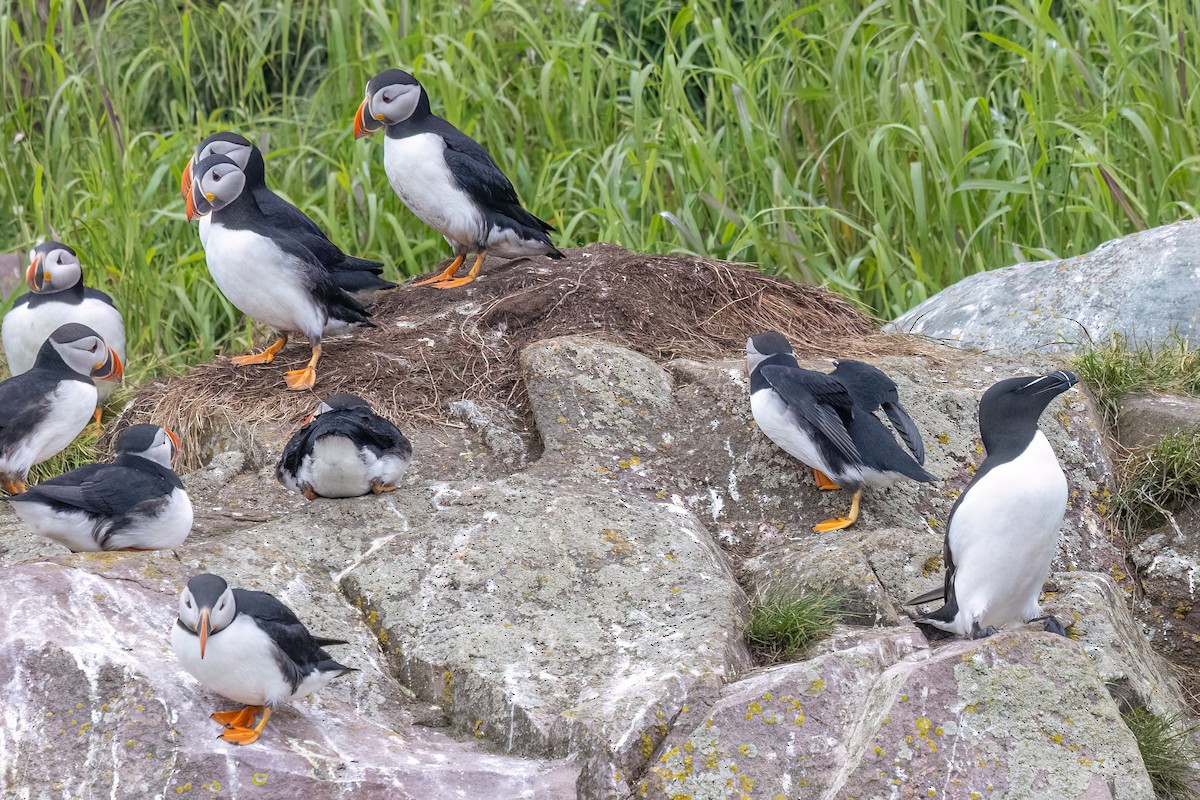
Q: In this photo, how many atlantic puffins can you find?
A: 9